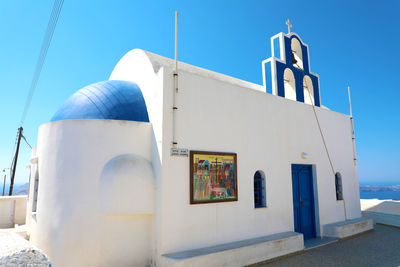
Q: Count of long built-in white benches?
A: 2